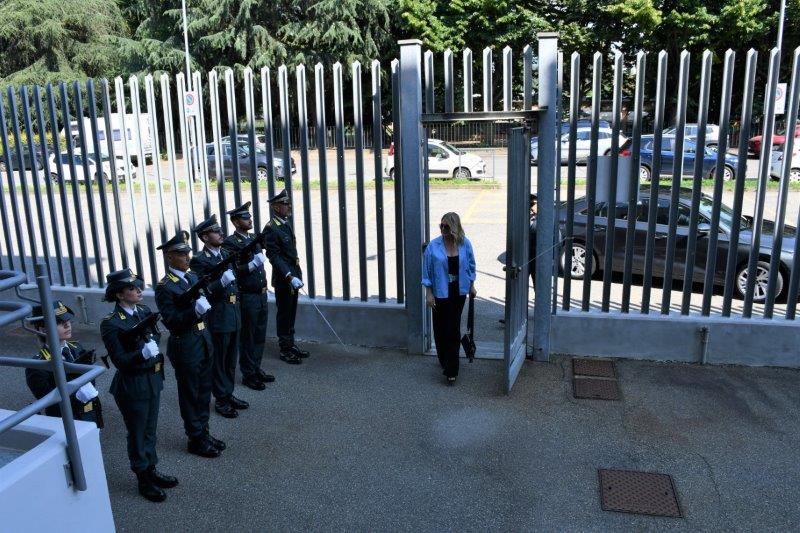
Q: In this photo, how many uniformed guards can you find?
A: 6